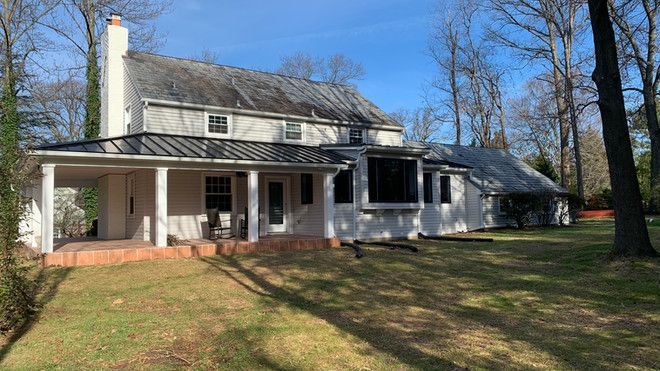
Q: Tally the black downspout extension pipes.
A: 3